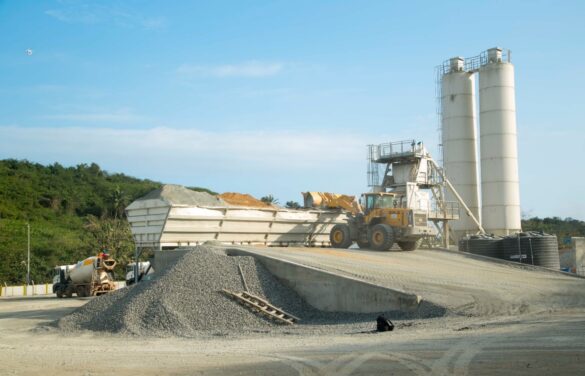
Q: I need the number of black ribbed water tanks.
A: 2